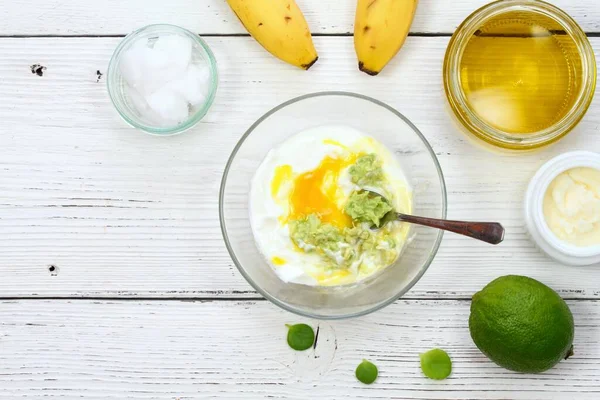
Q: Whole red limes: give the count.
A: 0